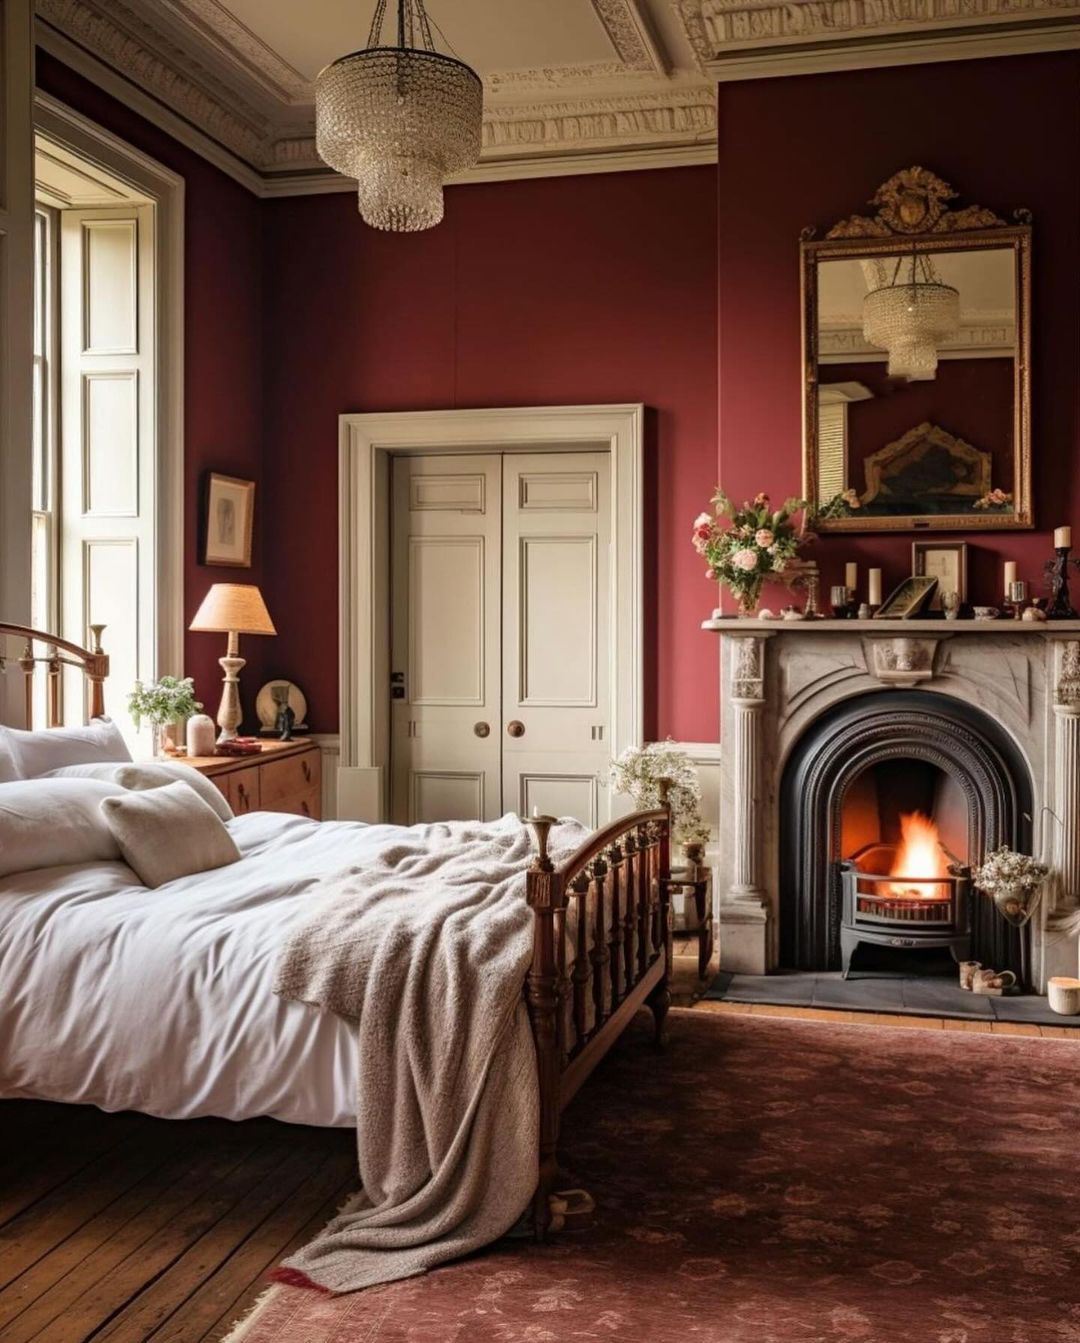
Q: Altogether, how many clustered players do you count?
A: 0